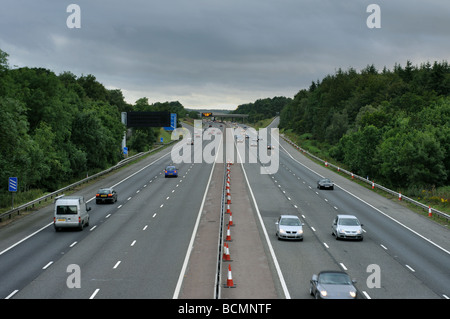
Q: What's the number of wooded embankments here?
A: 2